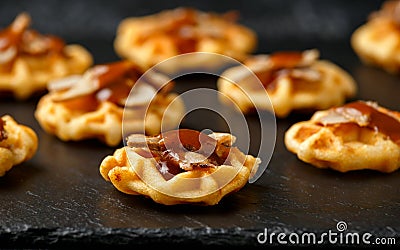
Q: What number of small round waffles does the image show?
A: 8